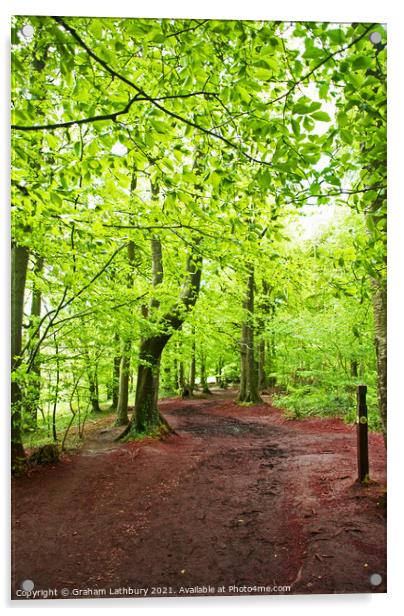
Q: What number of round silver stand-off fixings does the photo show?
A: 4